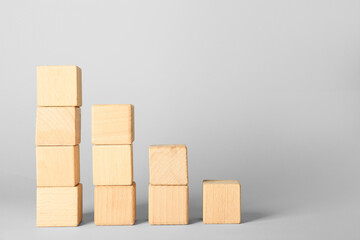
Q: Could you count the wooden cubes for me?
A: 10